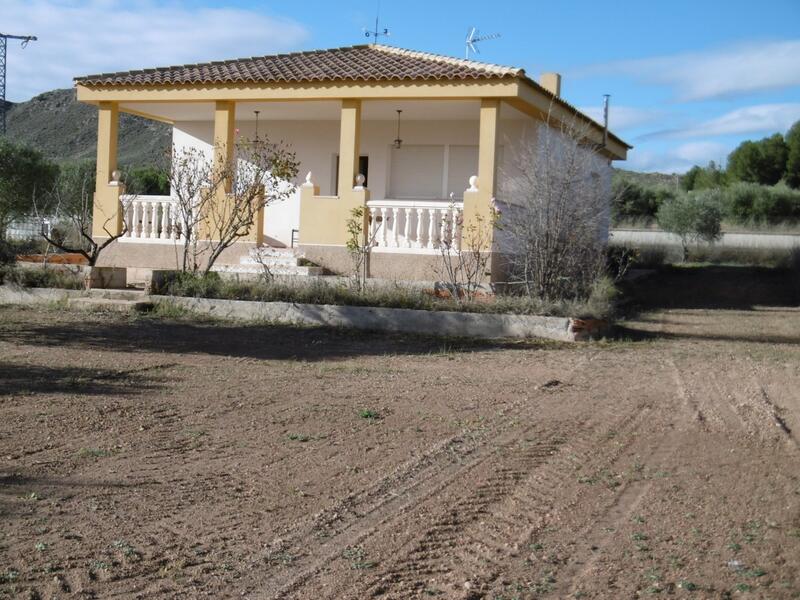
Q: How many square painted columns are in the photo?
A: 4